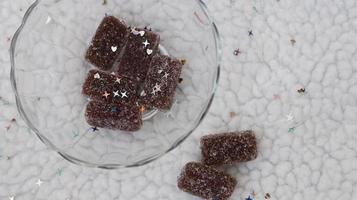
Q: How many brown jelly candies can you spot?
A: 7